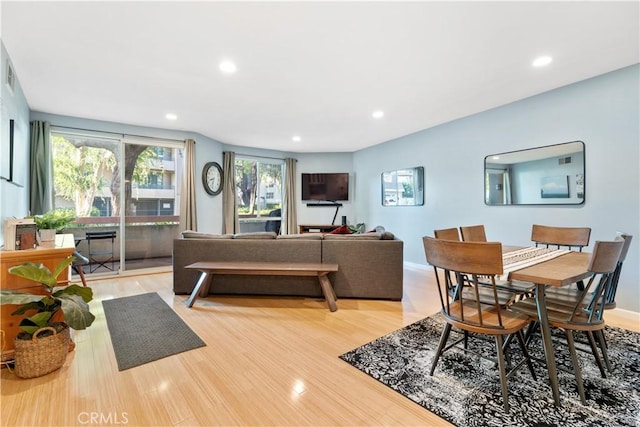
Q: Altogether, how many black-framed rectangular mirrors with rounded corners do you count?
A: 2